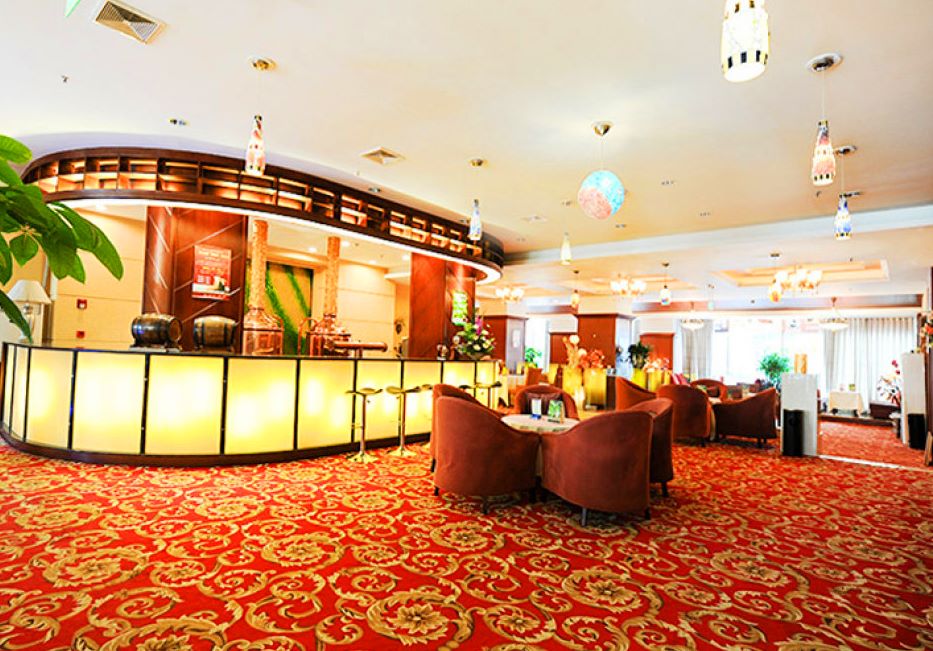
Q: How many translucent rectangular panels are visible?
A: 11